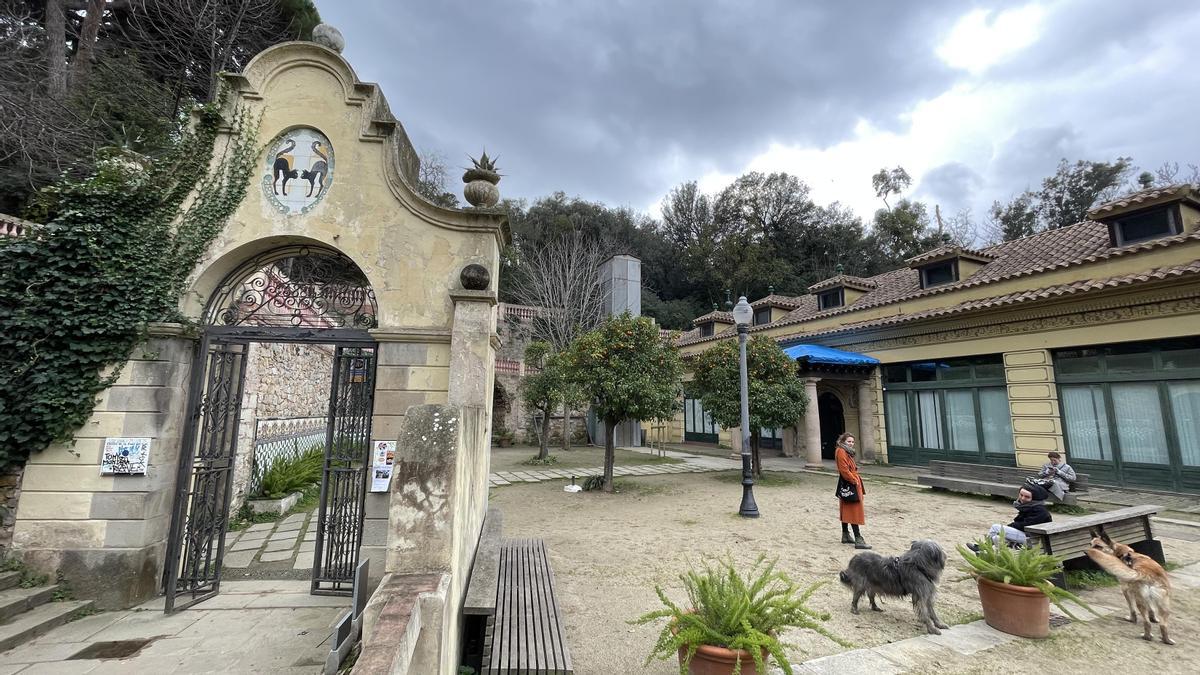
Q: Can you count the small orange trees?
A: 2